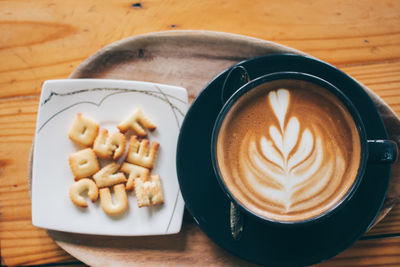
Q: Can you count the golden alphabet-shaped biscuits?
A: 10